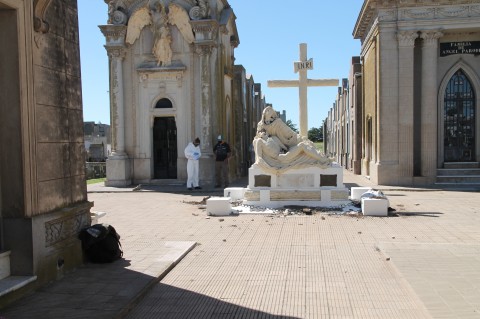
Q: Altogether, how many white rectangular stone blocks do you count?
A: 4